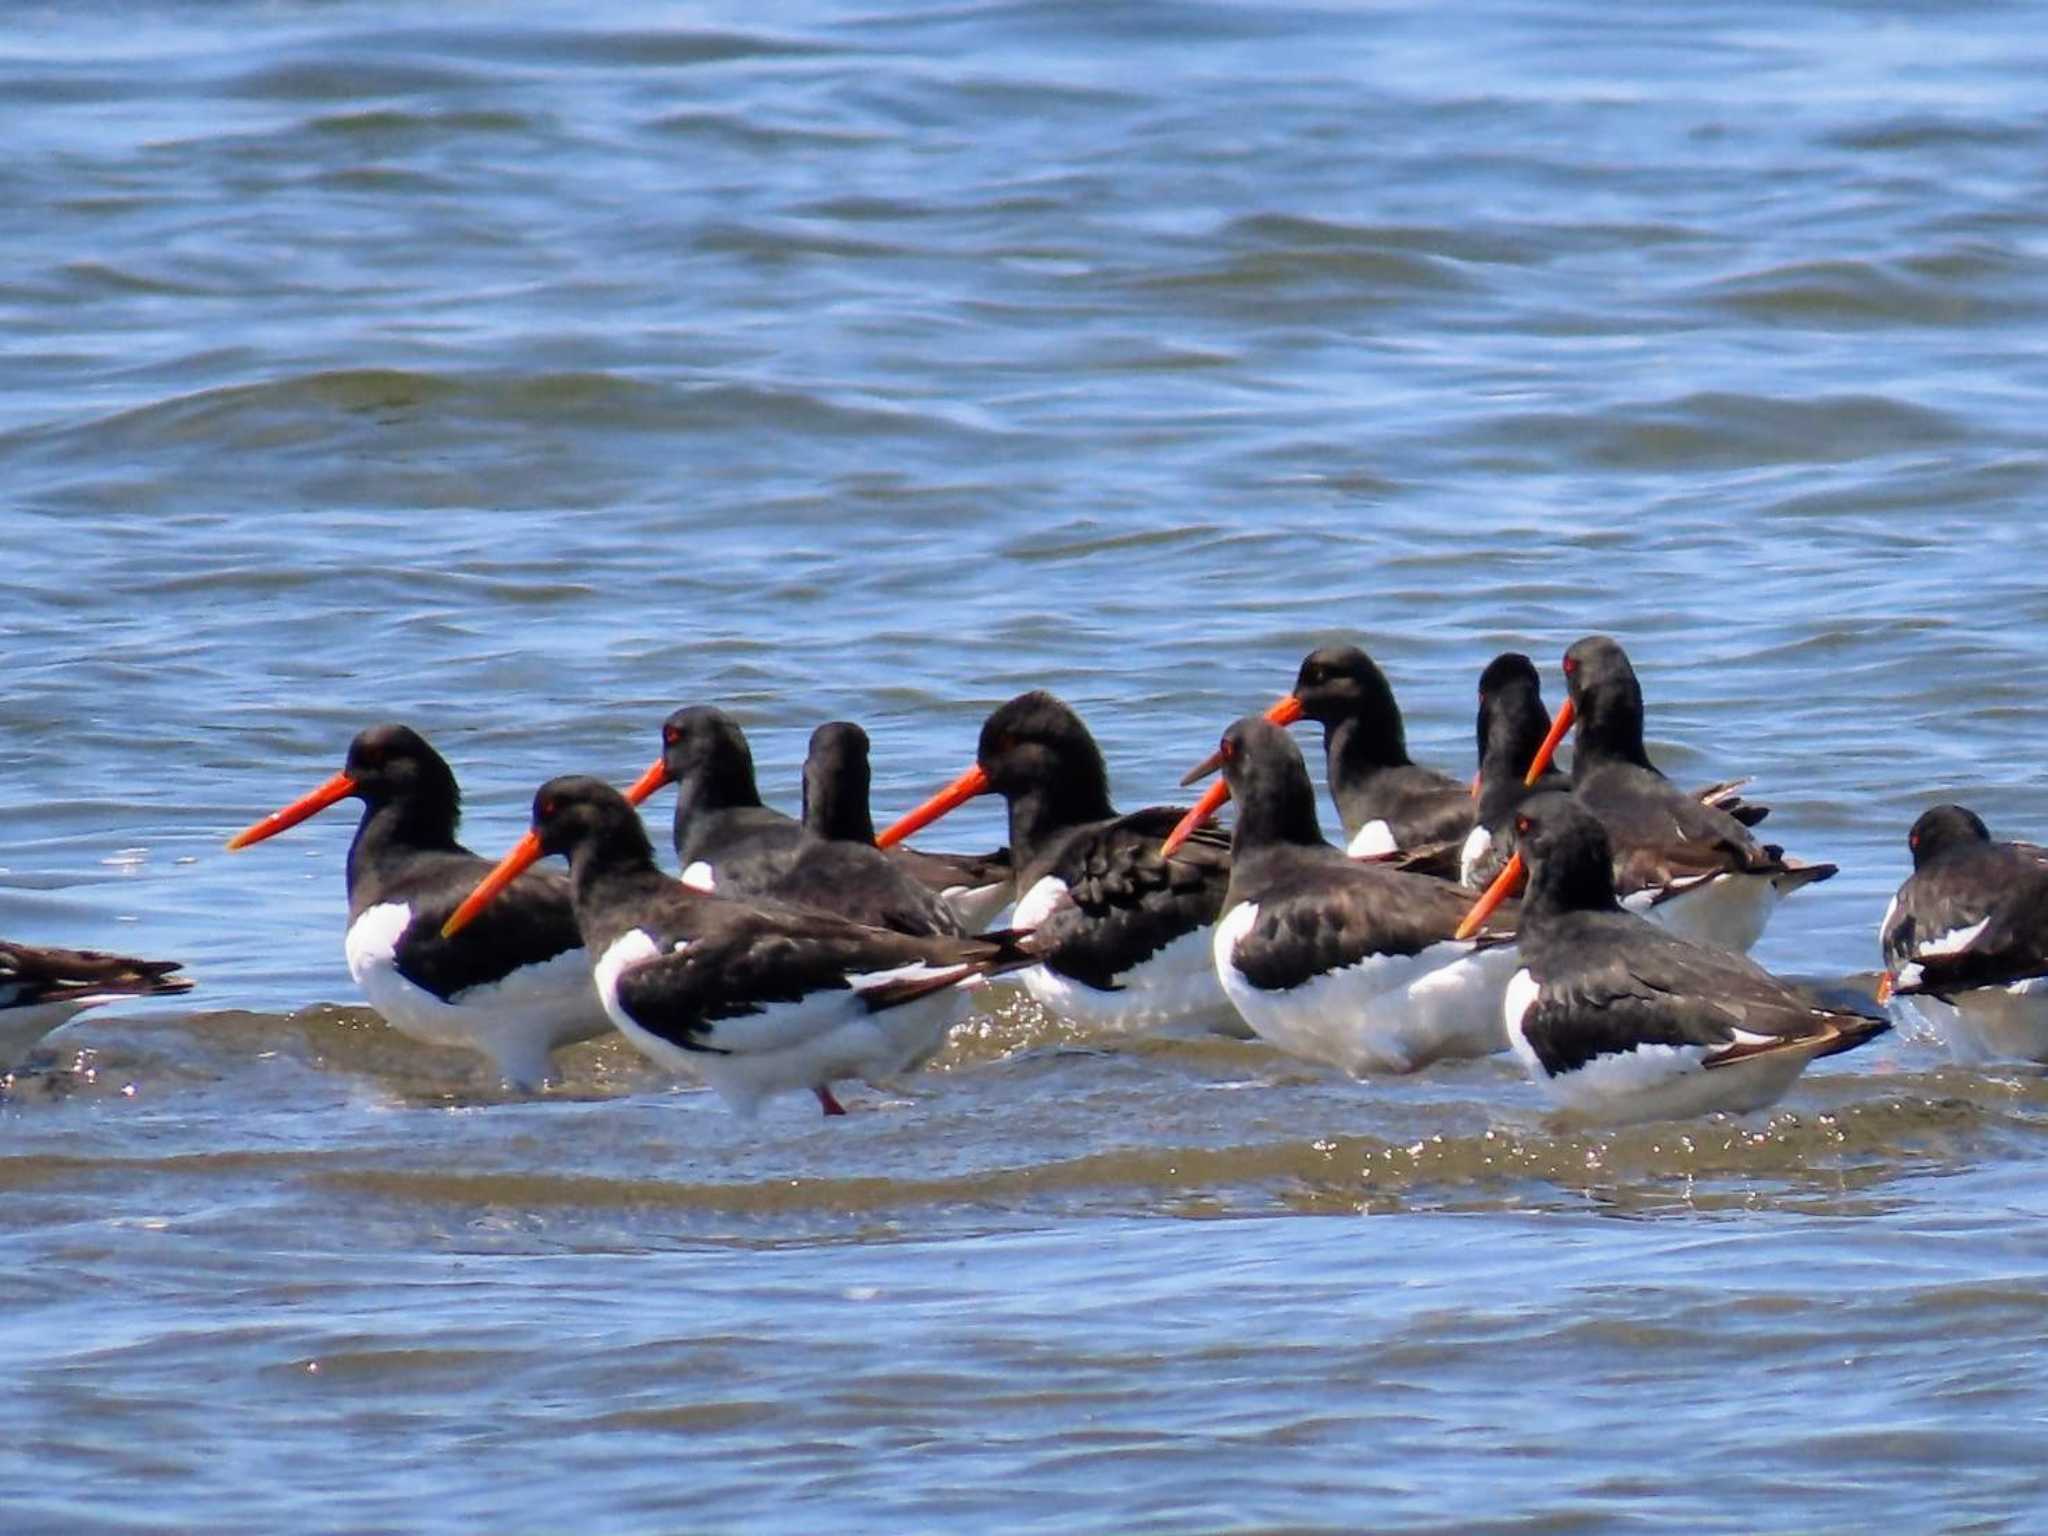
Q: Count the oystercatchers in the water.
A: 12